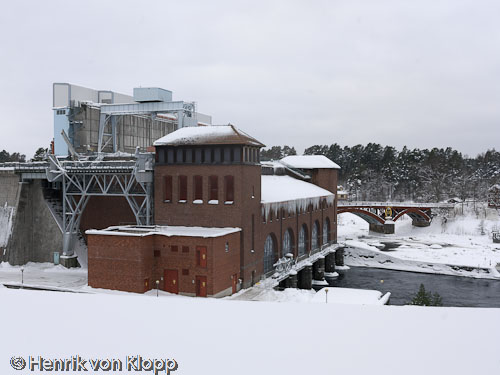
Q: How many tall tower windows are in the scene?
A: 5